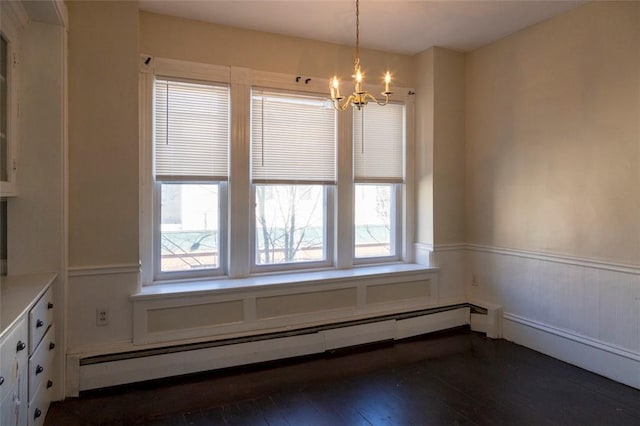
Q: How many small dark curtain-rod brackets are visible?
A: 4